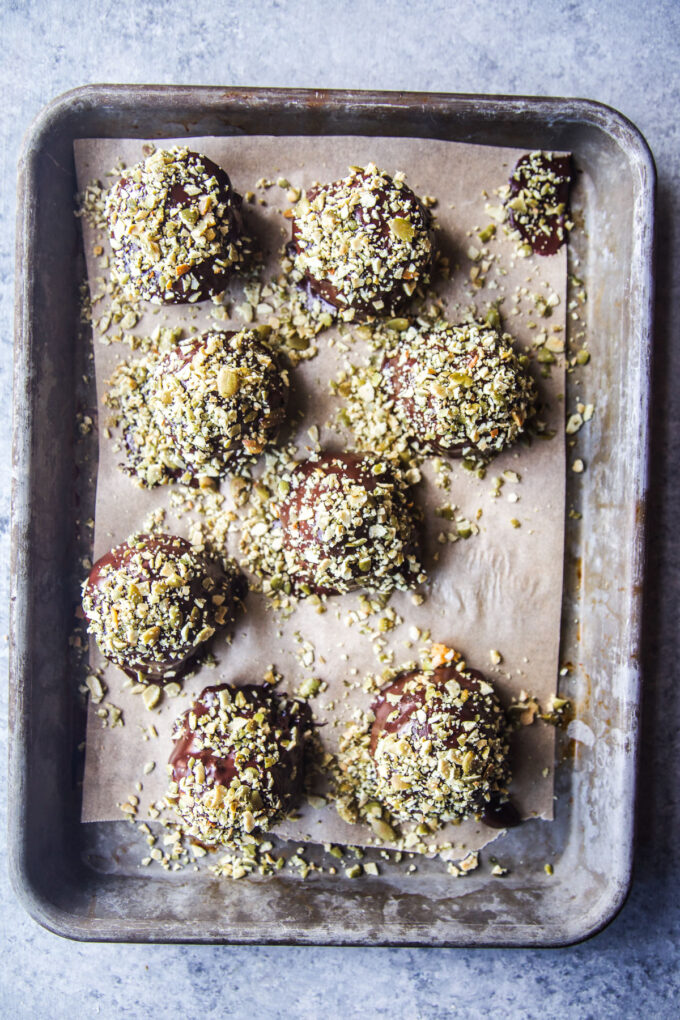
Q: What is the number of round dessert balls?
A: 8